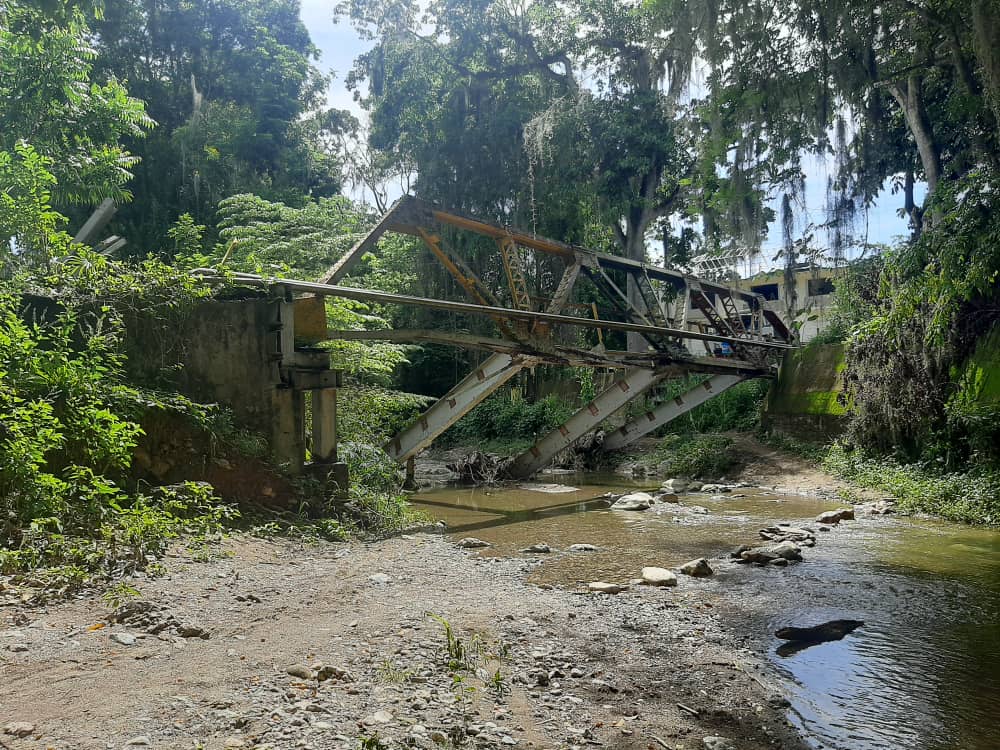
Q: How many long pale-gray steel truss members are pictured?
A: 3